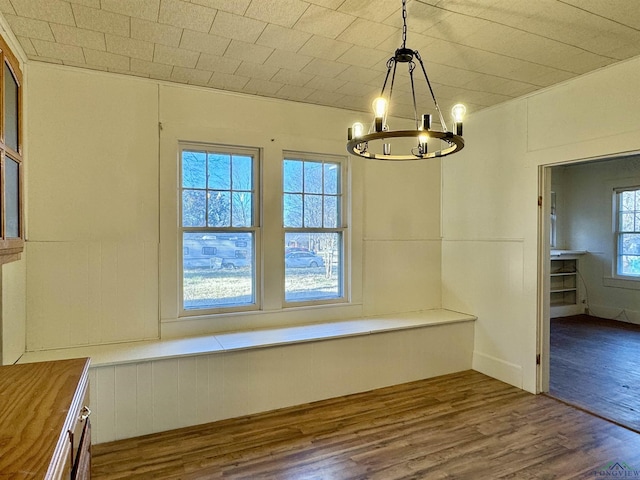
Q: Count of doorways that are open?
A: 1